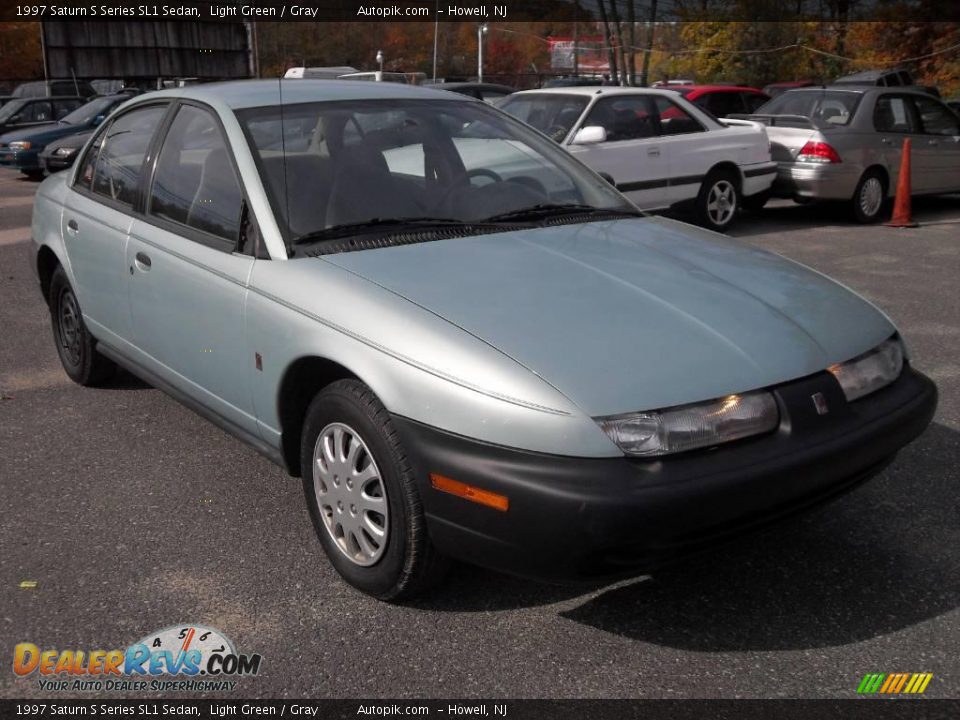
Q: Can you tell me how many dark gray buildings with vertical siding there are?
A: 1